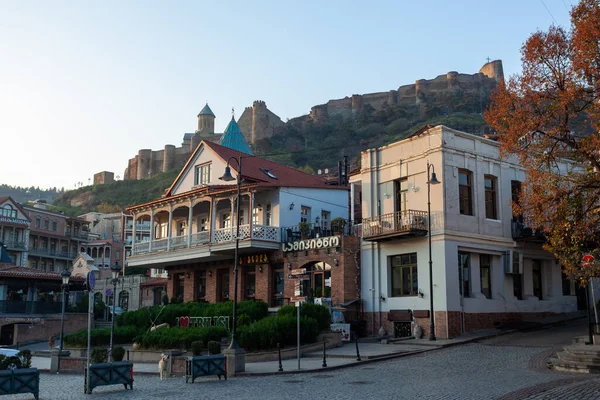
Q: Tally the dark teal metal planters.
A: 3